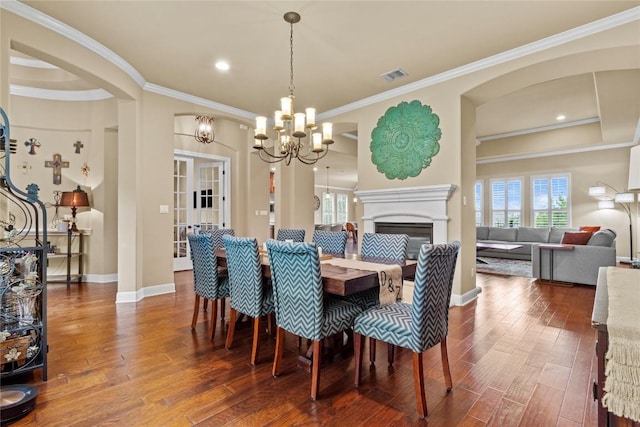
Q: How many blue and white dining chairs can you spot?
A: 8